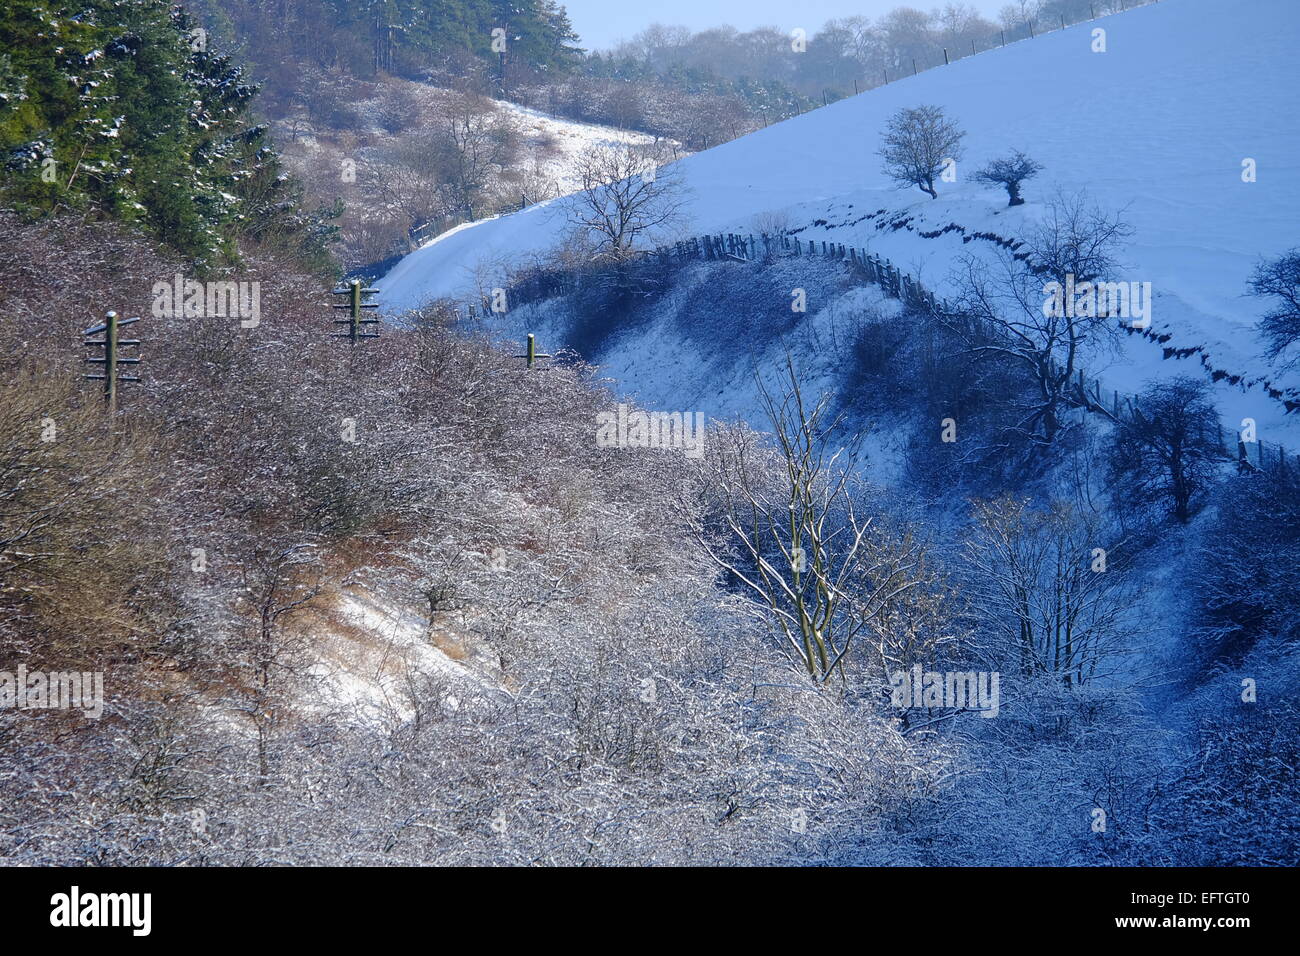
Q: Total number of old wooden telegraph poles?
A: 3